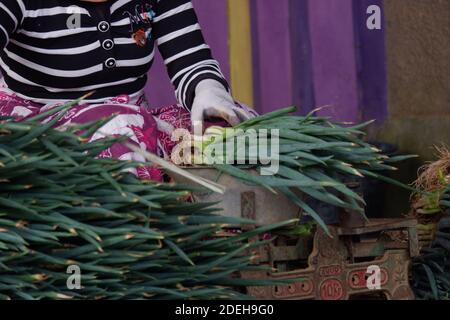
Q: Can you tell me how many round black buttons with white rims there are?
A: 3